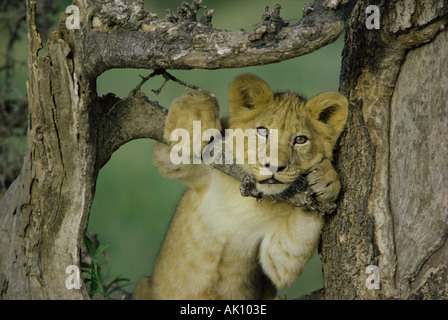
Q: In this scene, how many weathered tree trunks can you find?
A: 2